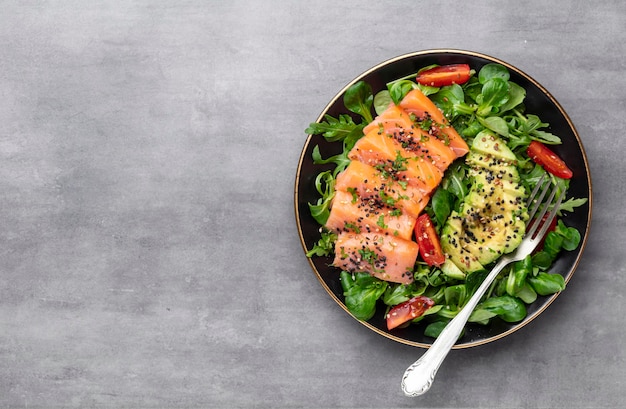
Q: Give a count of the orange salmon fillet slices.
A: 6